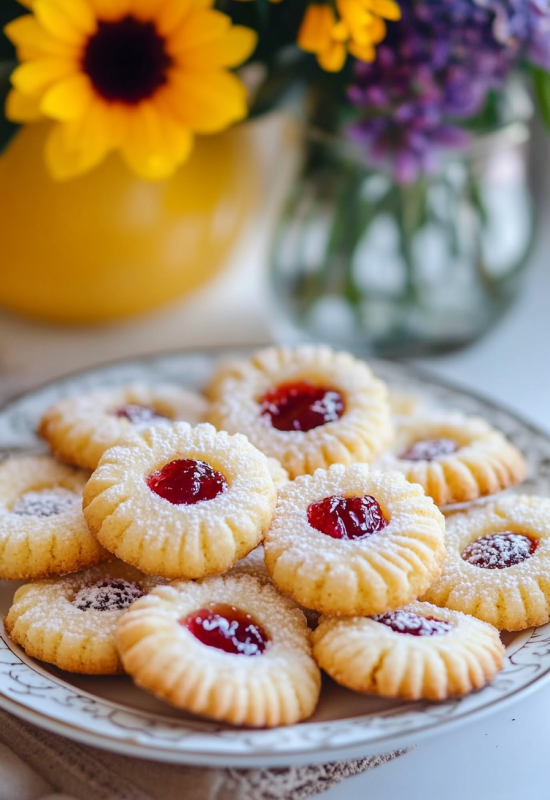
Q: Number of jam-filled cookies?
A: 10